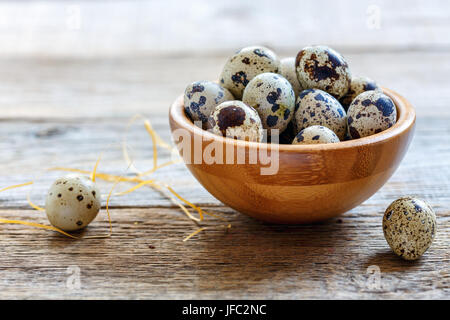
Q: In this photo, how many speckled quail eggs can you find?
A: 12